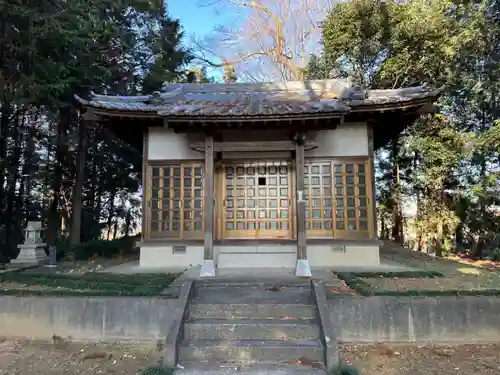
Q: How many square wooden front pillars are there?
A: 2